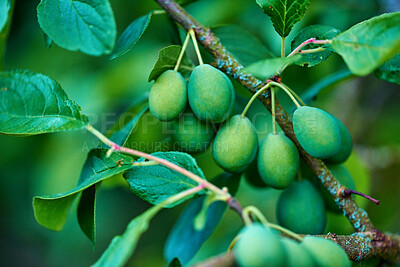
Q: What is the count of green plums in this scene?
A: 13